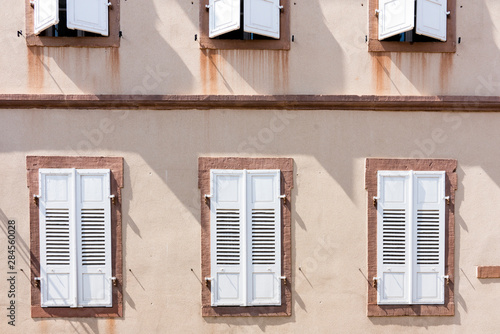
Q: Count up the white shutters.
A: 12